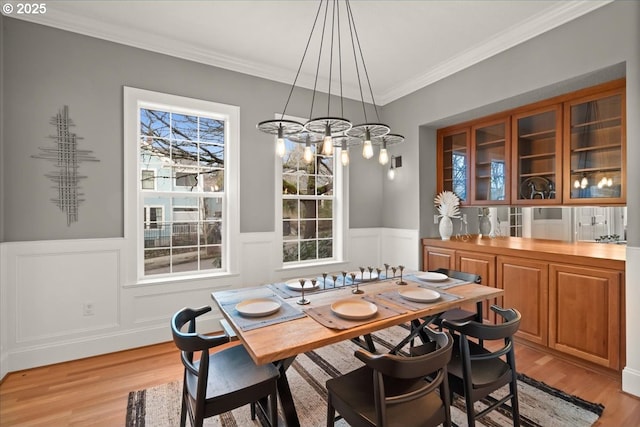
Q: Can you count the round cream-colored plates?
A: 6